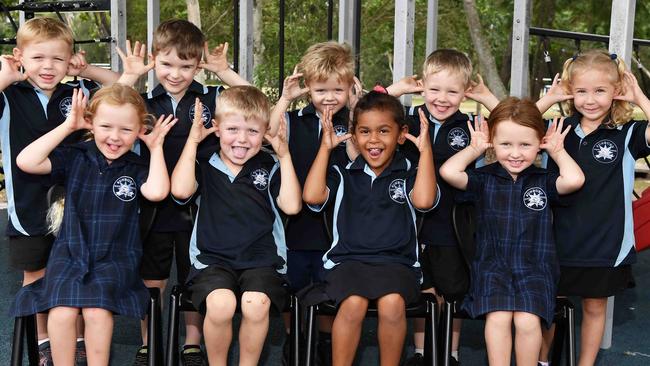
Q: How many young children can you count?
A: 9